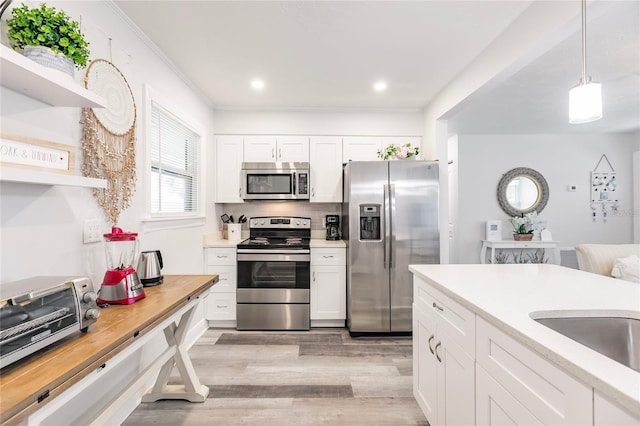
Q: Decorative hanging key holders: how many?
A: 1